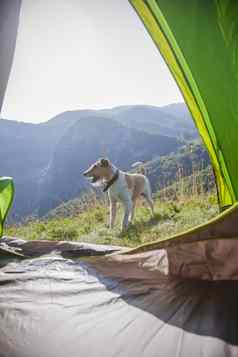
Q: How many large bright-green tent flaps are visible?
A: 1